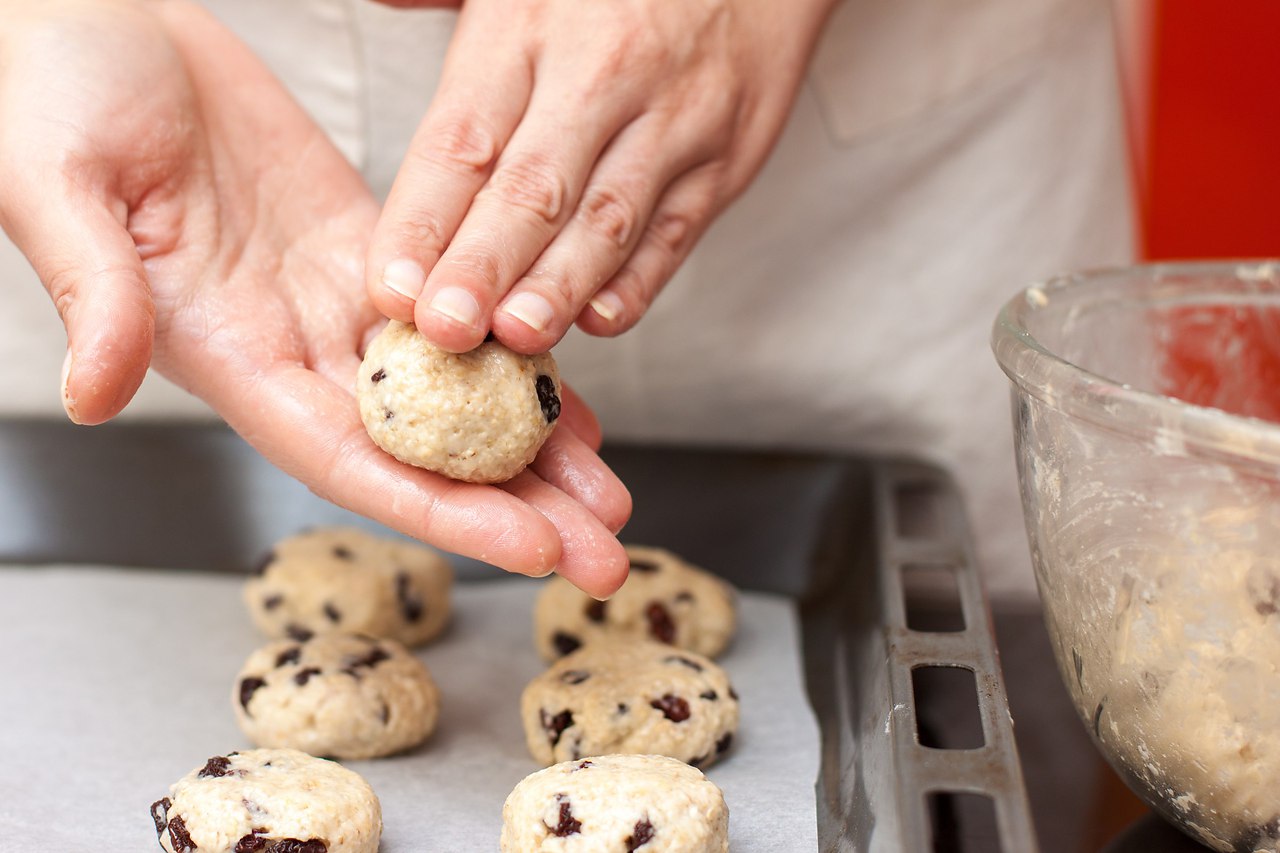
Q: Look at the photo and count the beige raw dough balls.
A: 7